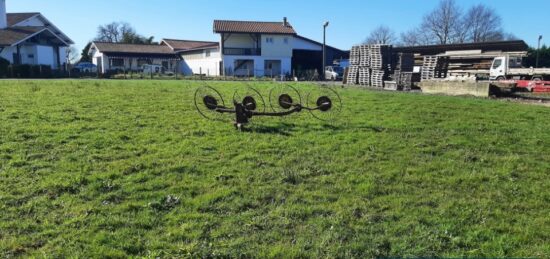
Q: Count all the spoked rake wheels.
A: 4